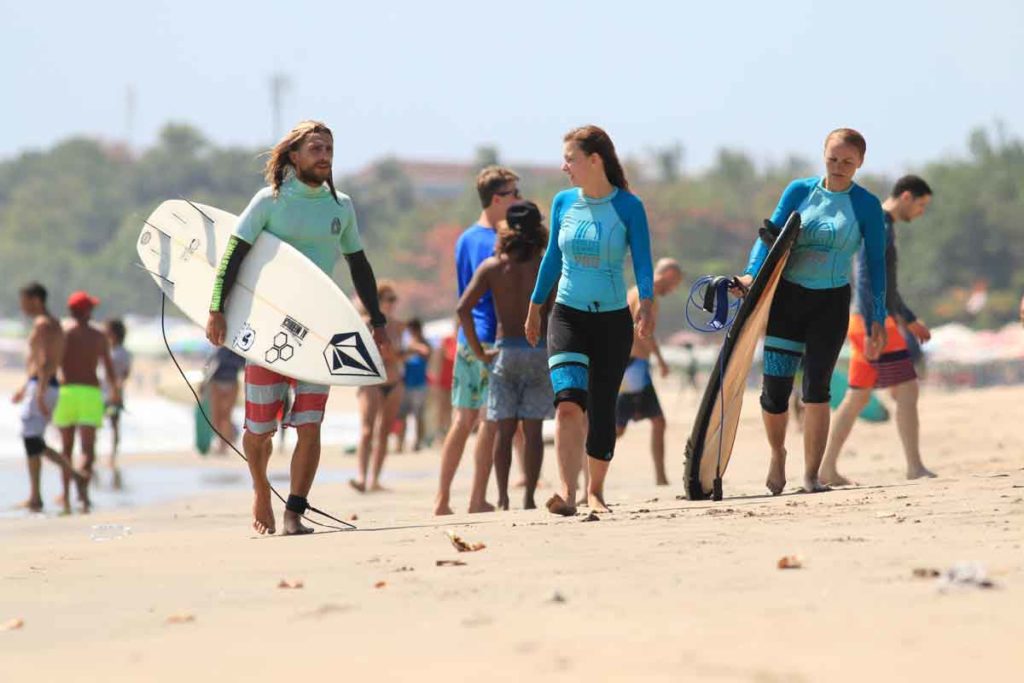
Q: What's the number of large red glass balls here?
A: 0